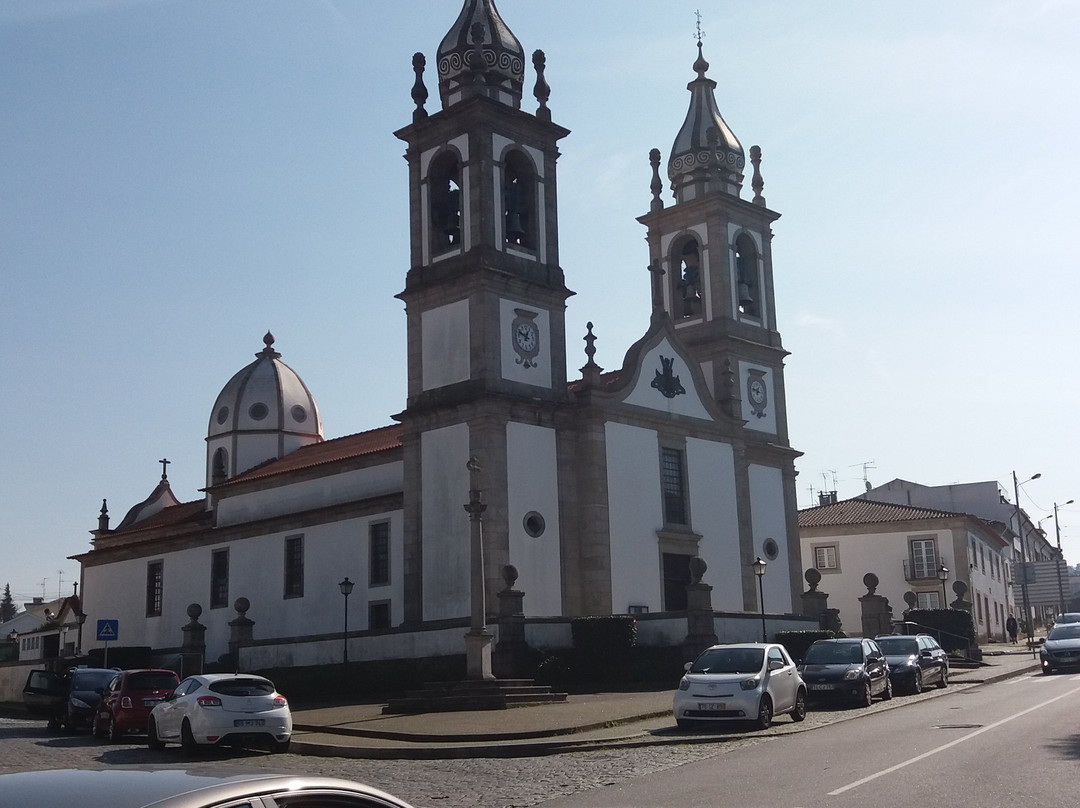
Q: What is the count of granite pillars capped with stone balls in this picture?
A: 8